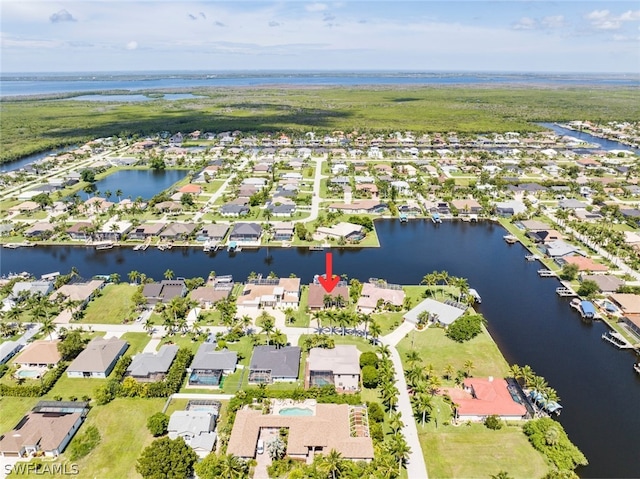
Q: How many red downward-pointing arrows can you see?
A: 1